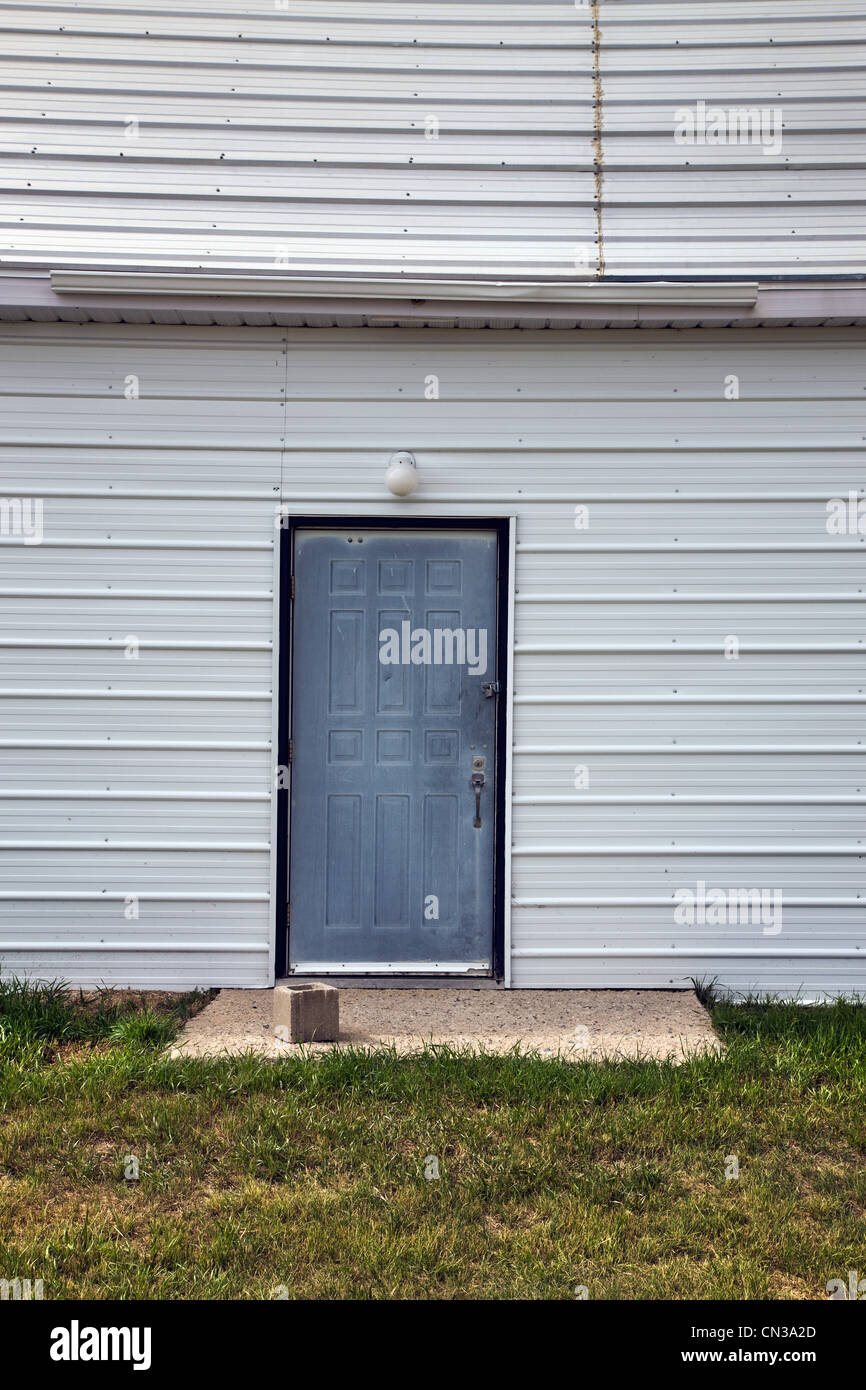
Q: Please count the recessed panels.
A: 12